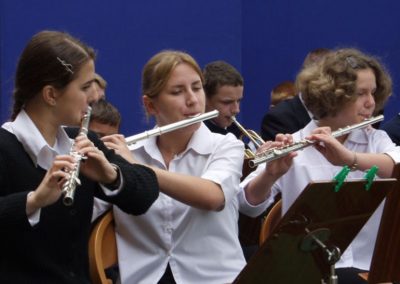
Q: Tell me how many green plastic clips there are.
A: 2